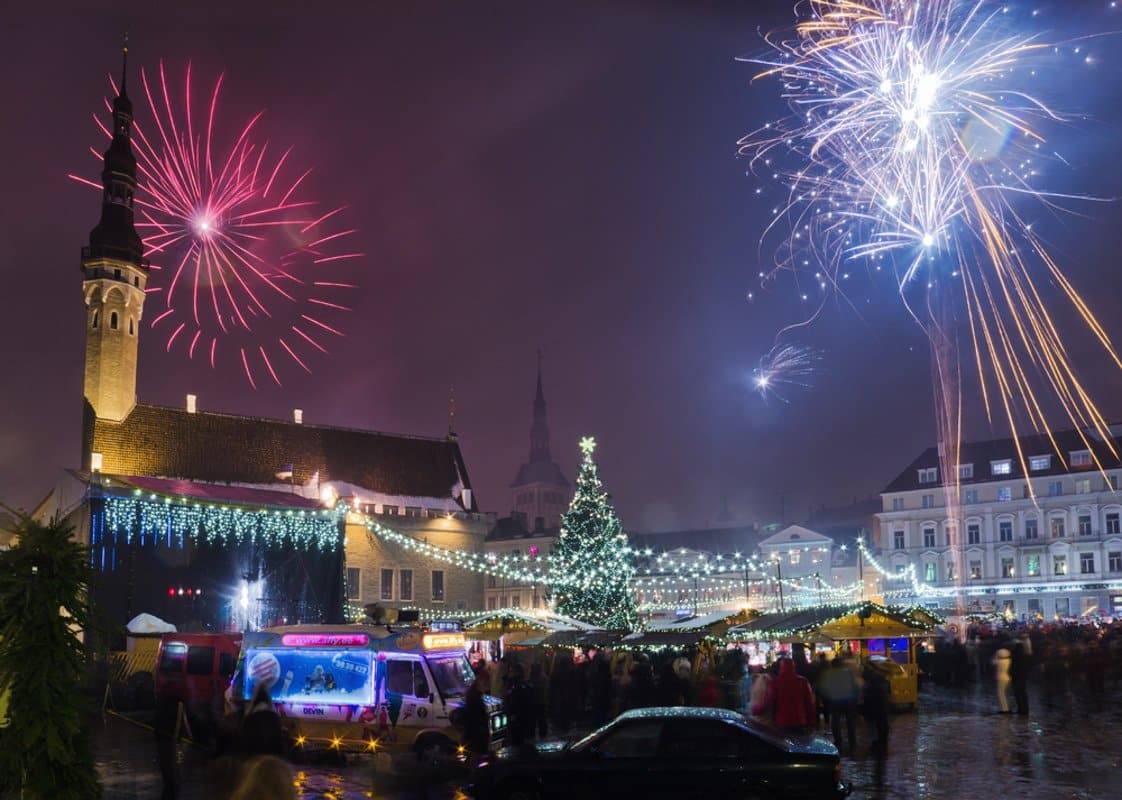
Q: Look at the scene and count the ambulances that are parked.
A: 0